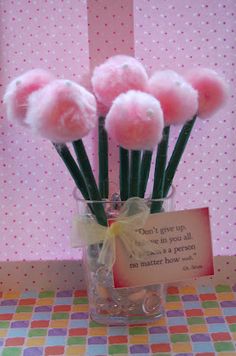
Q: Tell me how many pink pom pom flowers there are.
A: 6